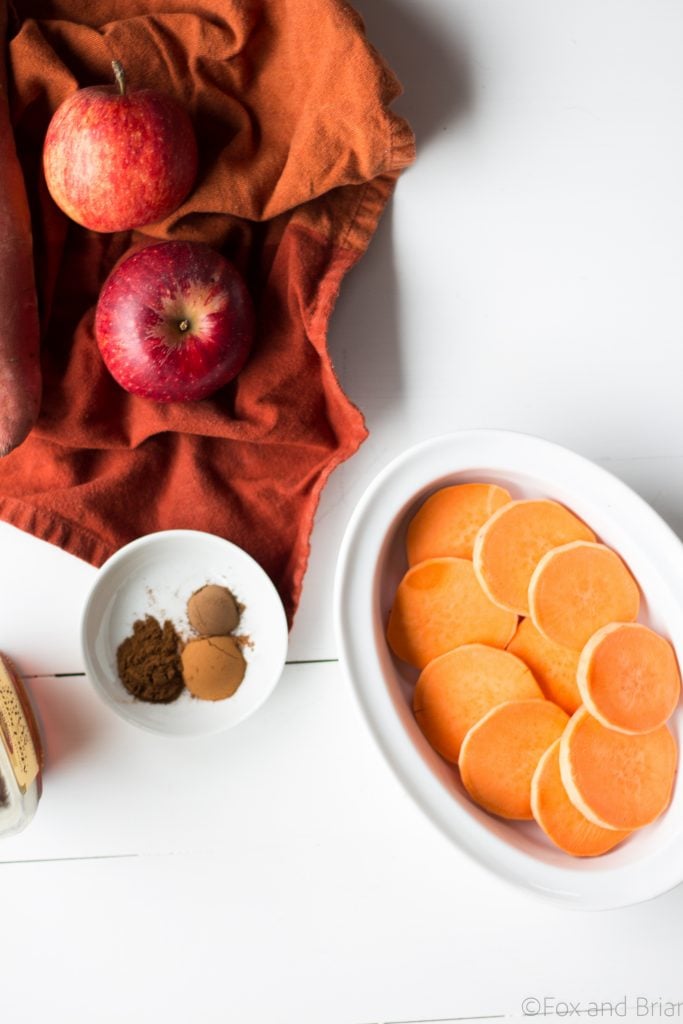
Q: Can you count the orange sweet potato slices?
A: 10